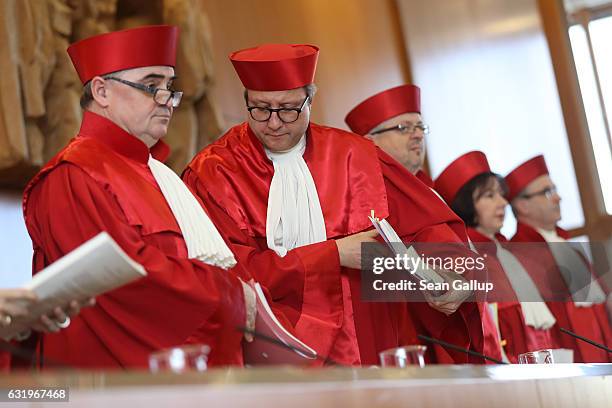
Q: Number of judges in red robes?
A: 5